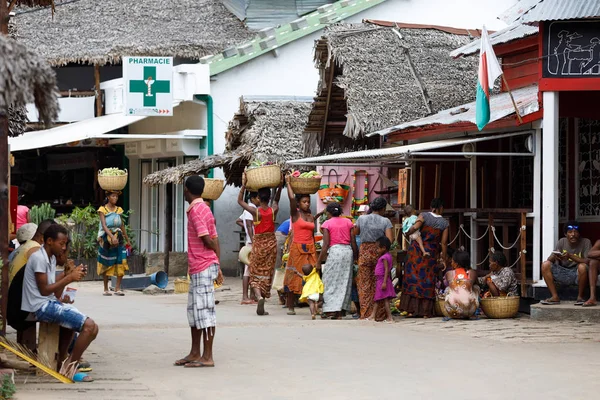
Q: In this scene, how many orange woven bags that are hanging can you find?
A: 1